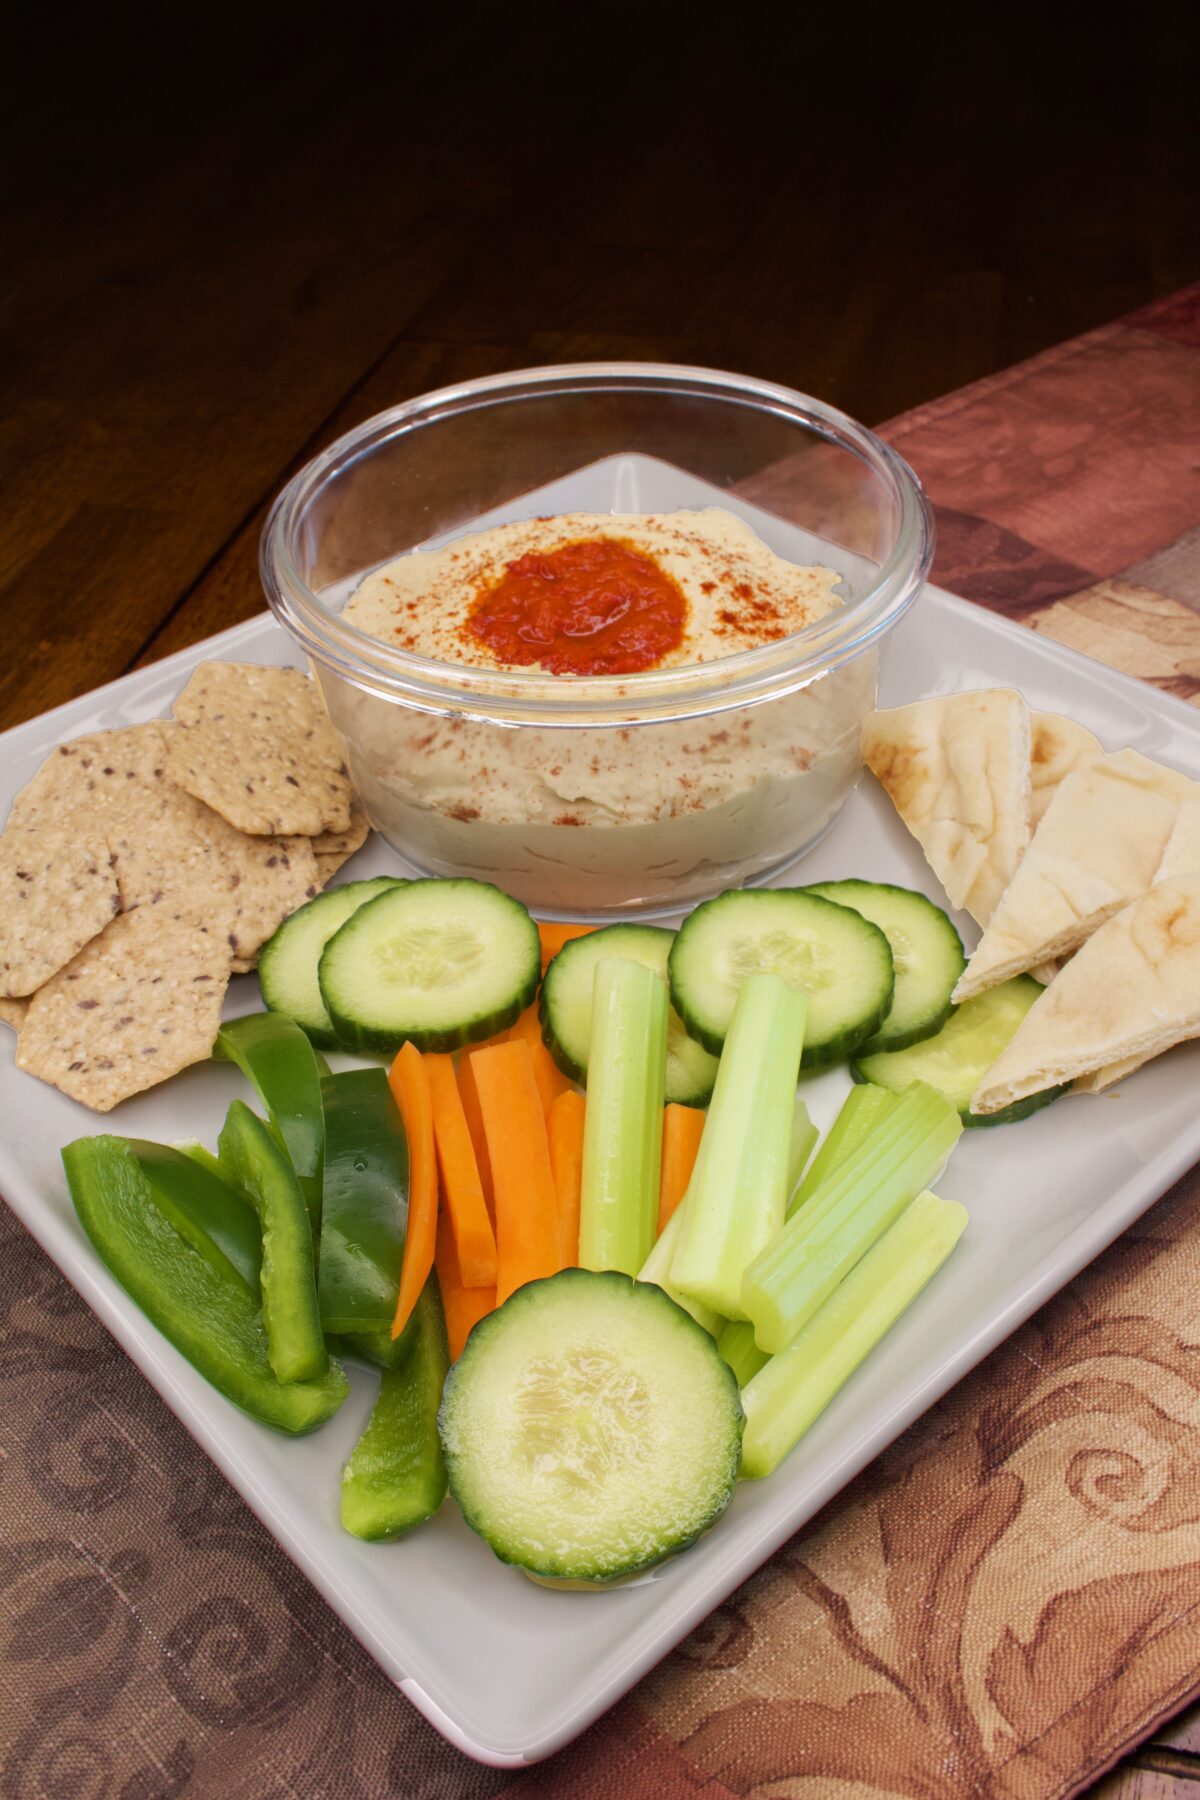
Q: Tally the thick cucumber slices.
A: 7